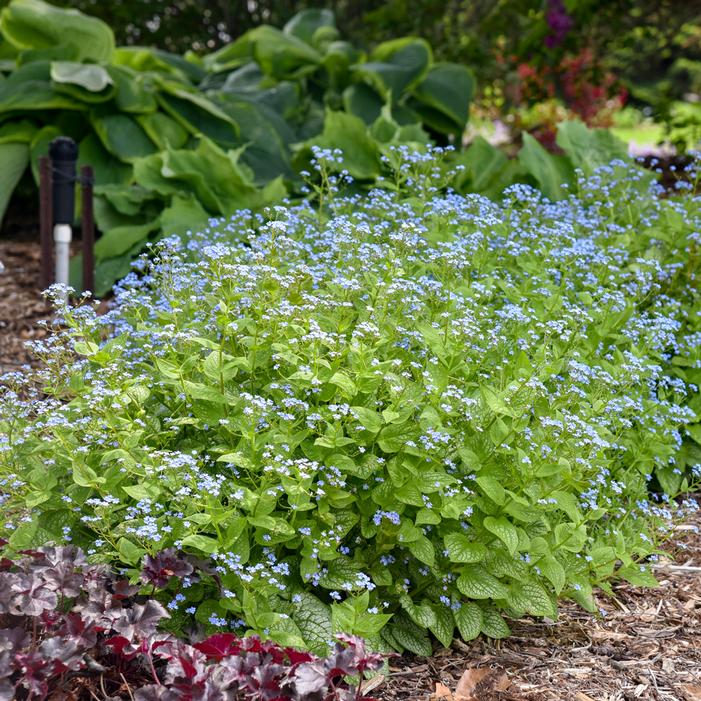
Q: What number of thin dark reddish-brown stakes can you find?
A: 2